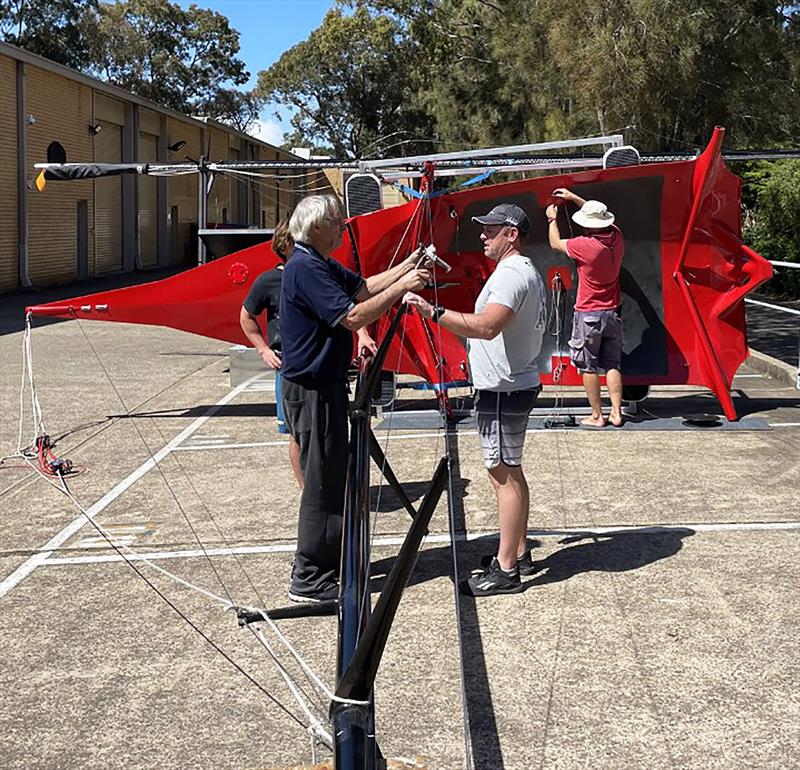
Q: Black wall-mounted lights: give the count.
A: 2